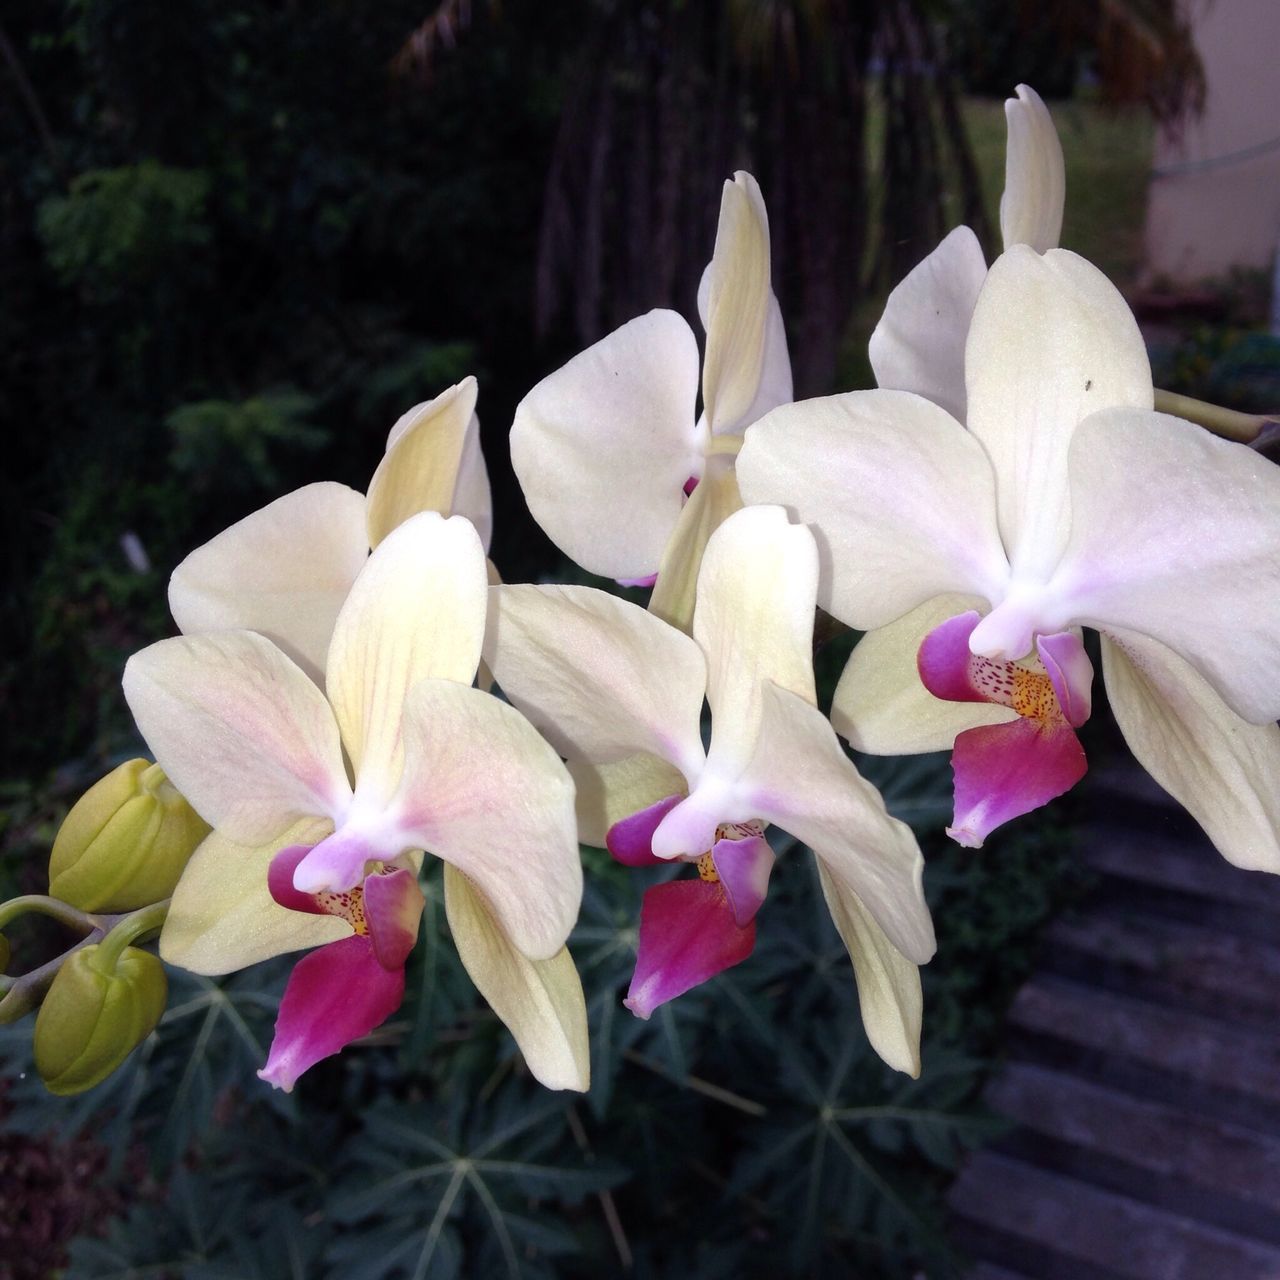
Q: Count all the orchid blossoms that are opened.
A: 6